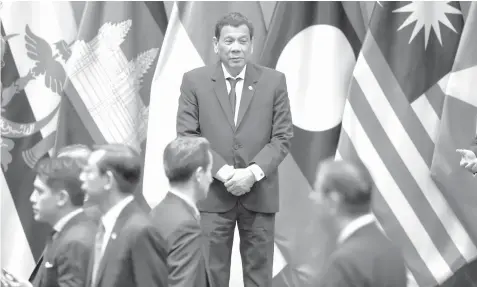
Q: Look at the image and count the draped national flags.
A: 6